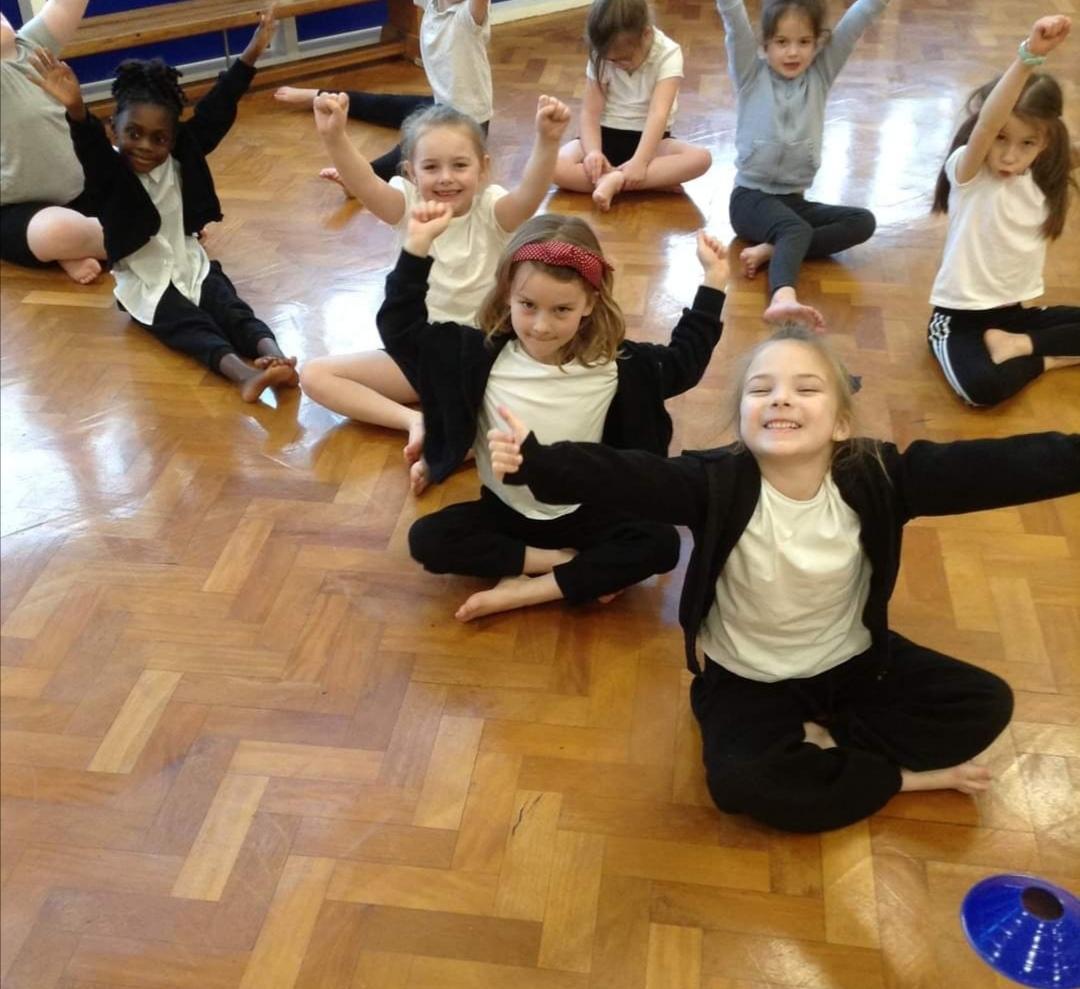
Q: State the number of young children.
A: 9